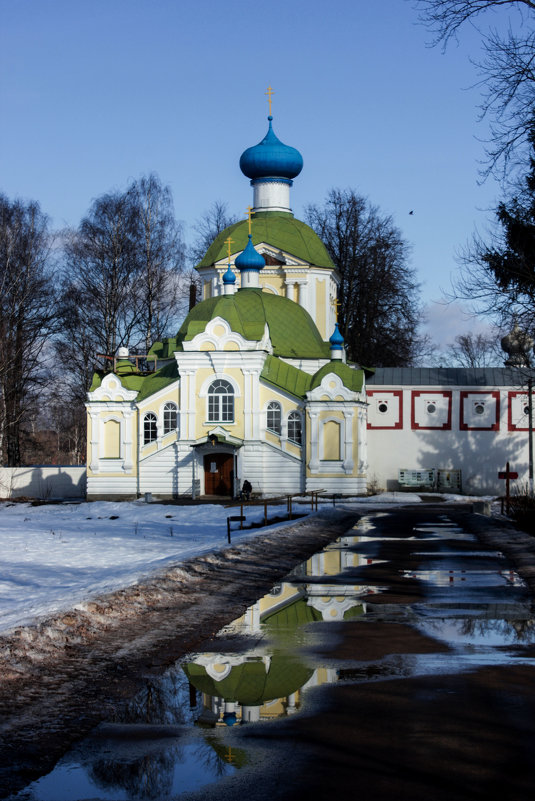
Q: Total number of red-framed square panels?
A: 4